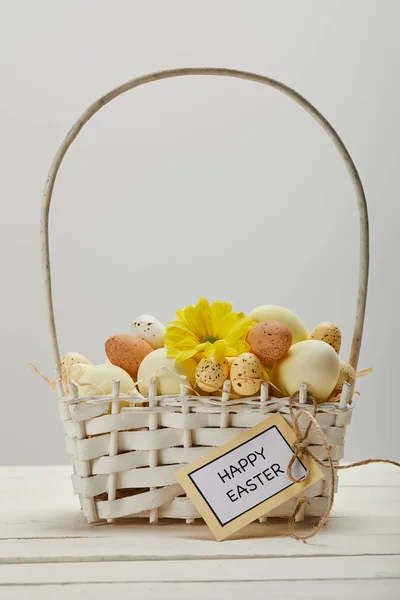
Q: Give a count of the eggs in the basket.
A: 12